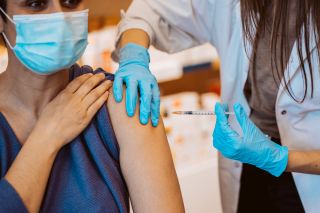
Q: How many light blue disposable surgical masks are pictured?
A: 1